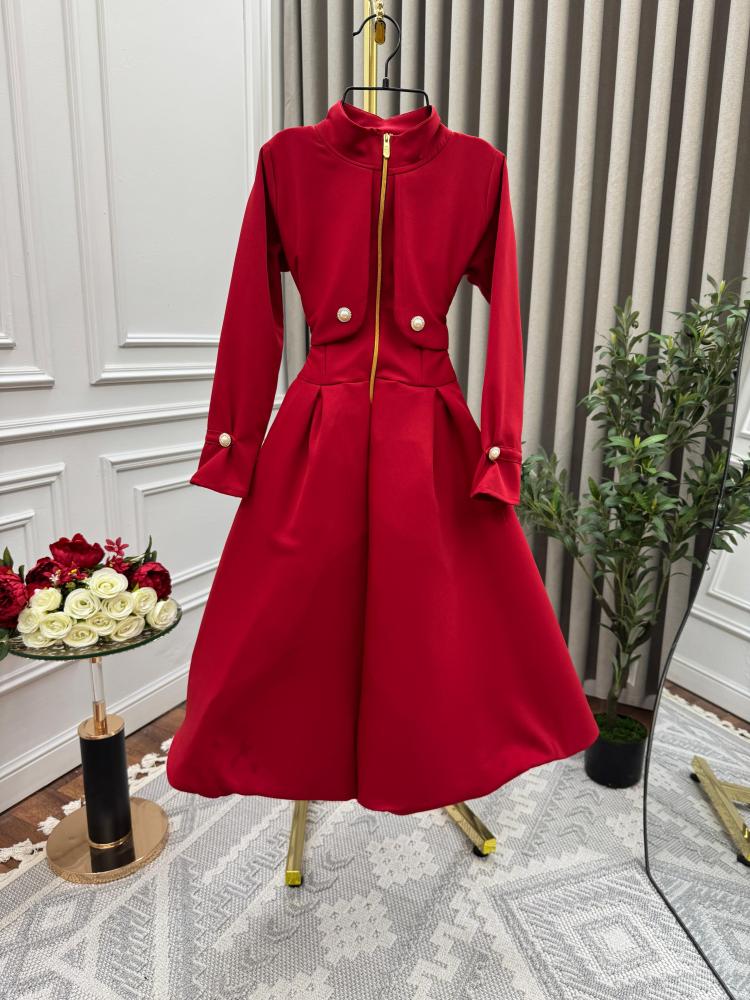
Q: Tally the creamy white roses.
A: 12